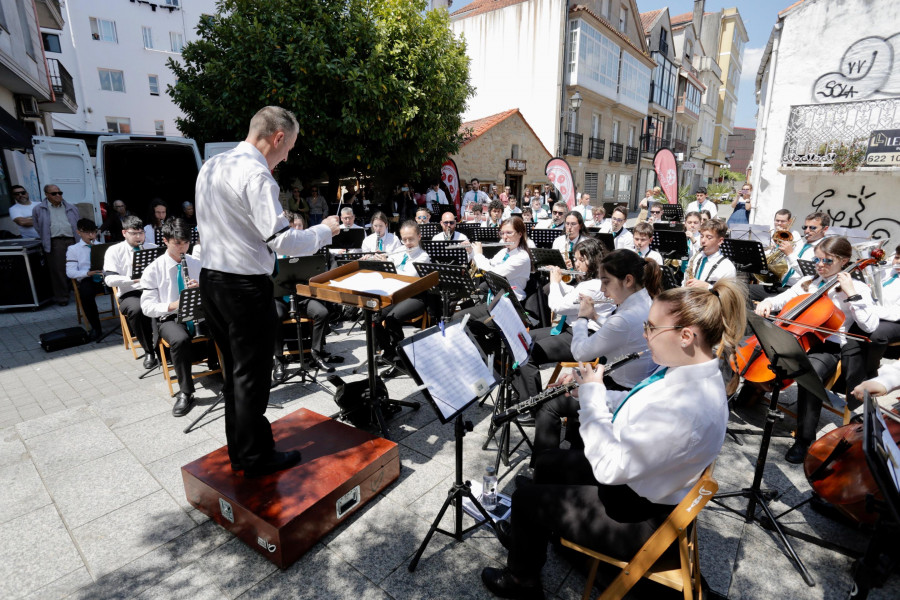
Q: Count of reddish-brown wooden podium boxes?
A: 1